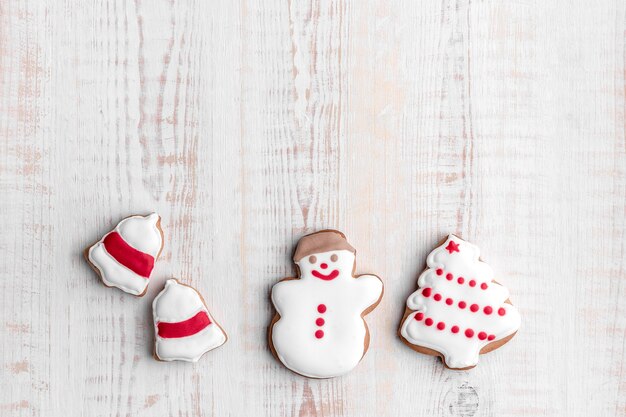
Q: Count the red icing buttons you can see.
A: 3